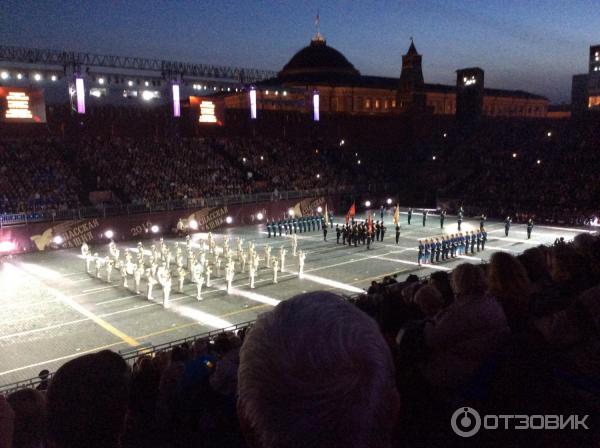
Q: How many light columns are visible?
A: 4